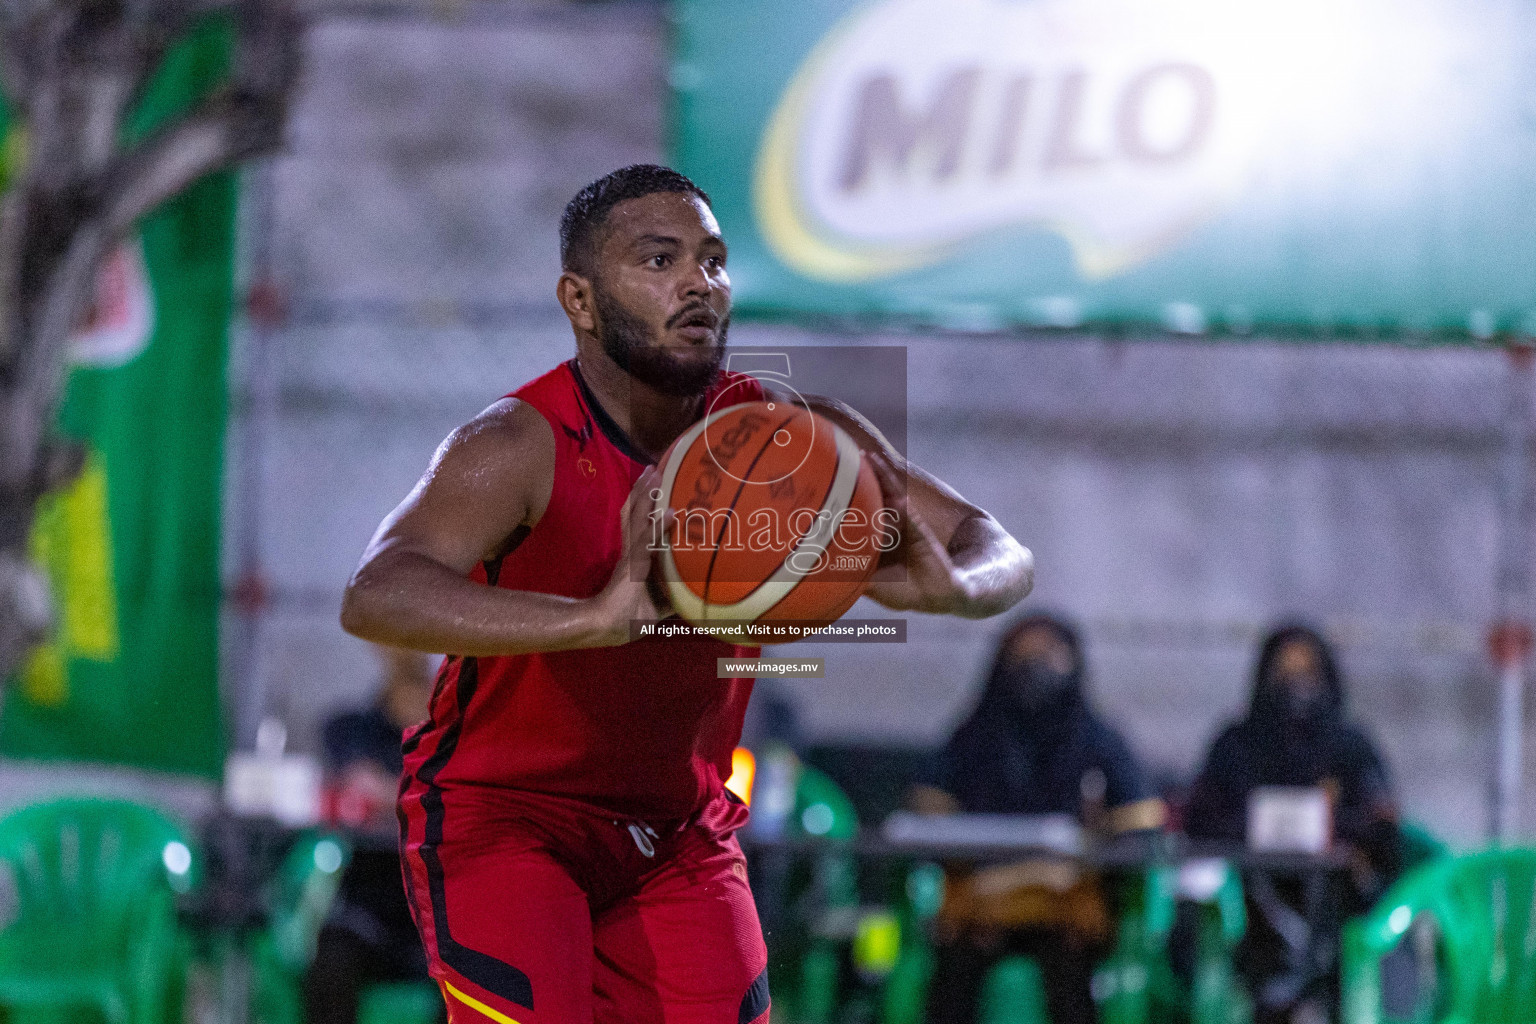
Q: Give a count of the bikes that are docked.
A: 0